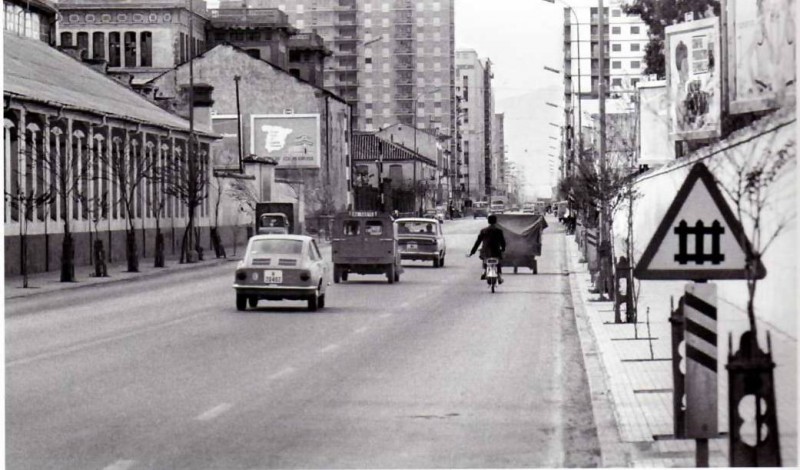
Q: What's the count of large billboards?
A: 5